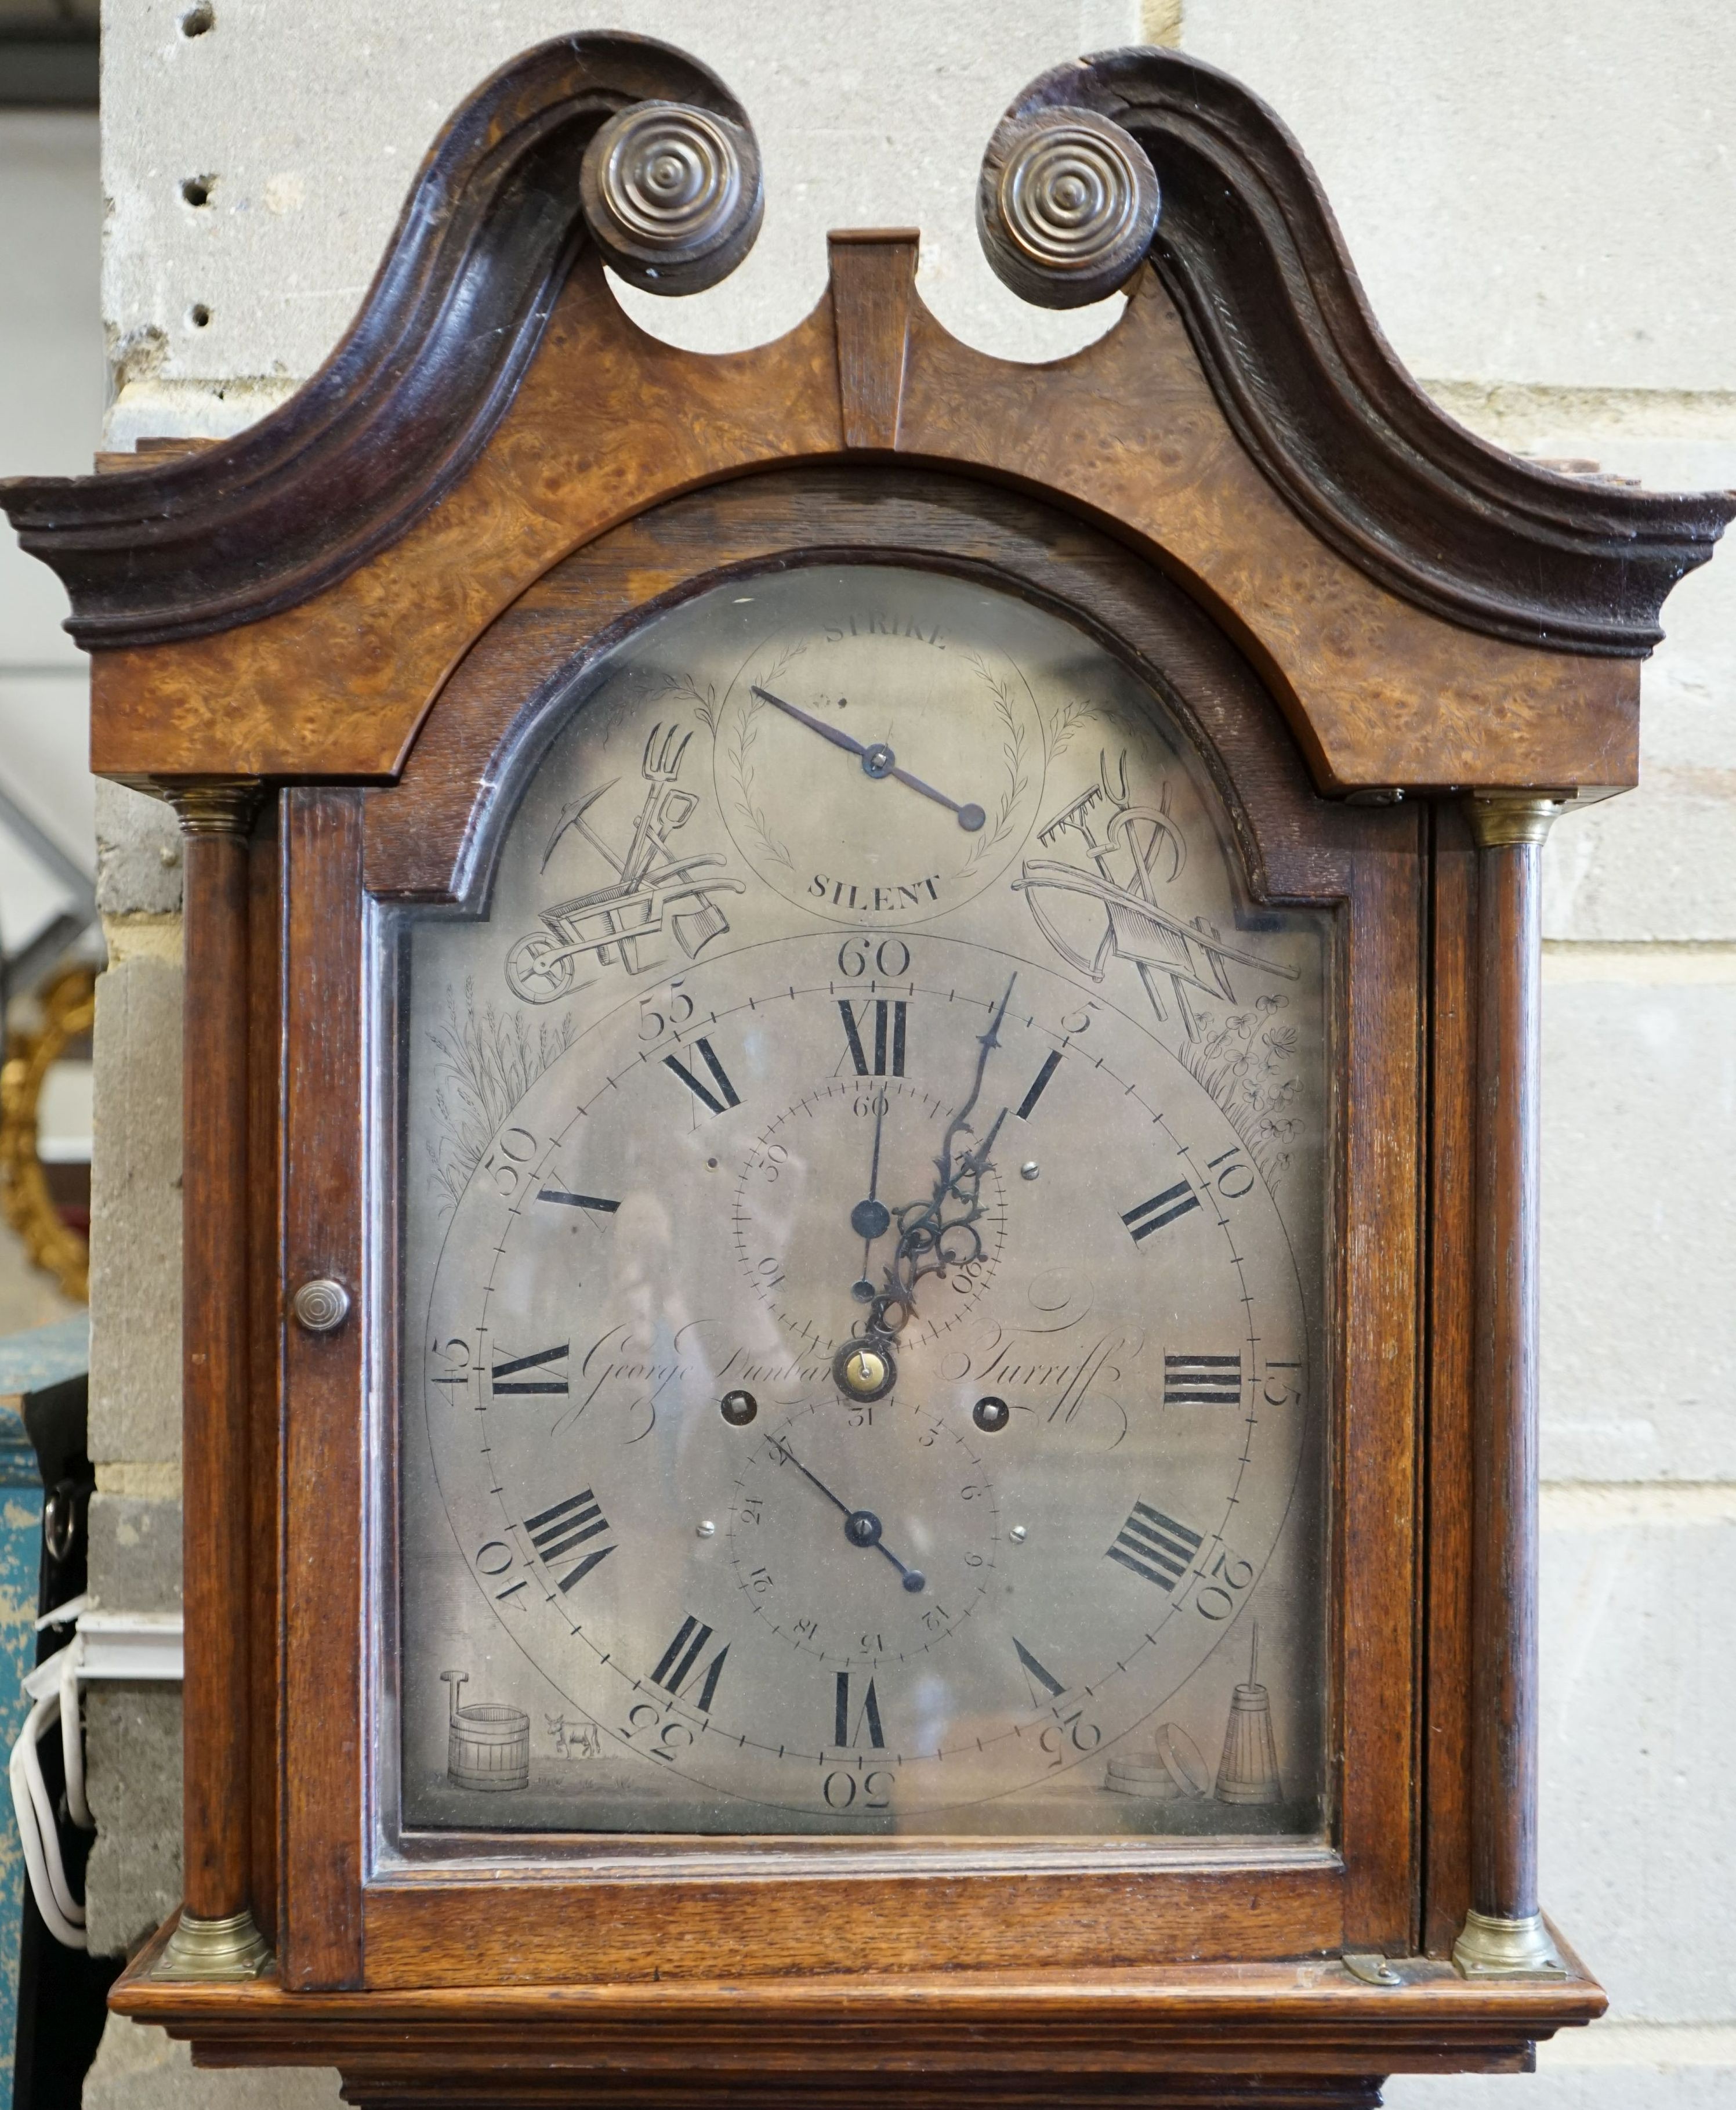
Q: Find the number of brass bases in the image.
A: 2